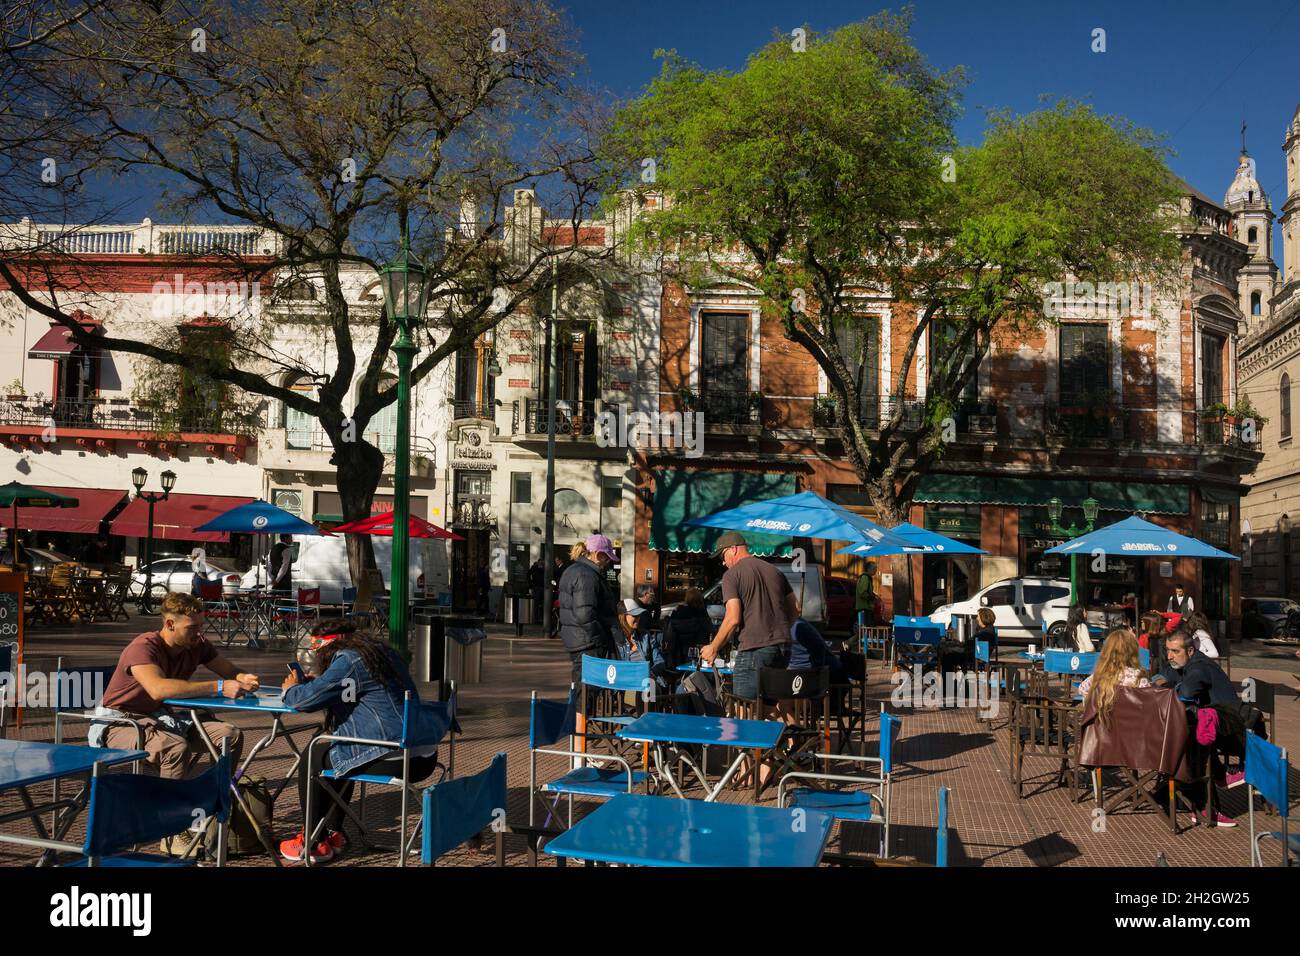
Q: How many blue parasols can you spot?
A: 4